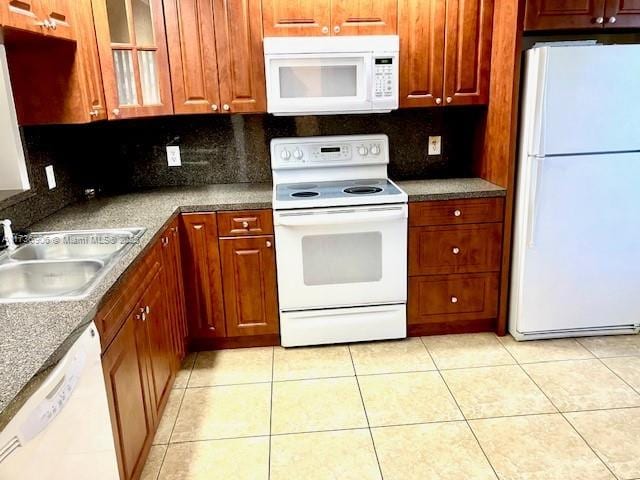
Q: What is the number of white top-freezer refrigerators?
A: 1